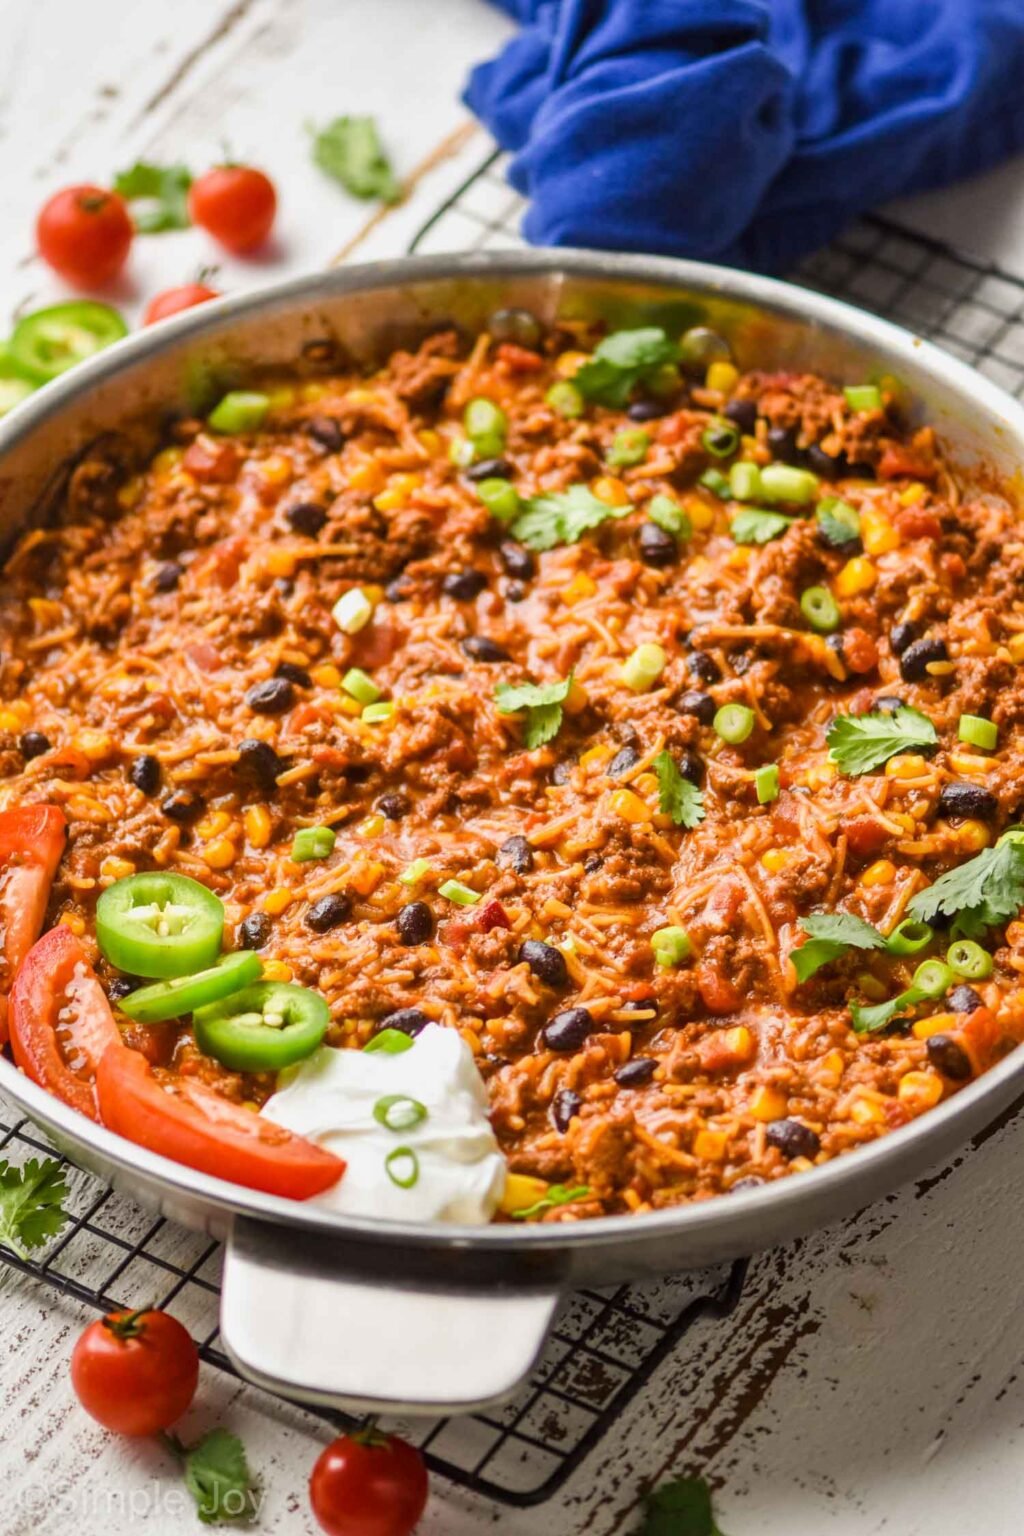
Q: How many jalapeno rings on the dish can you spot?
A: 3